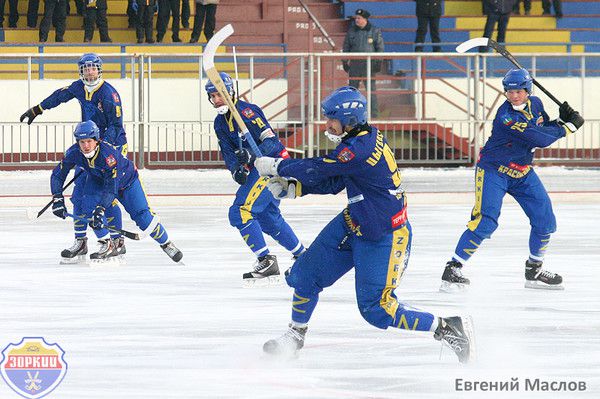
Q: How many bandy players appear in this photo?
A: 5